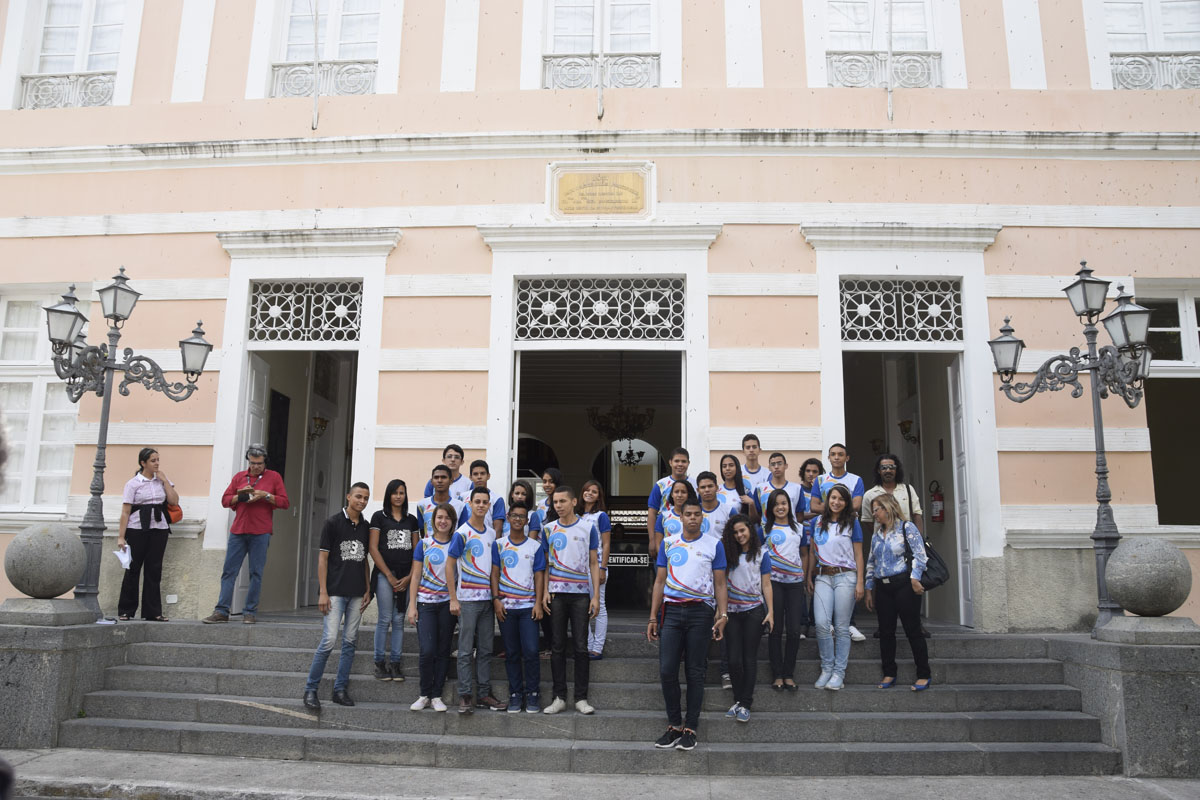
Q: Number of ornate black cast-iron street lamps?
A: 2